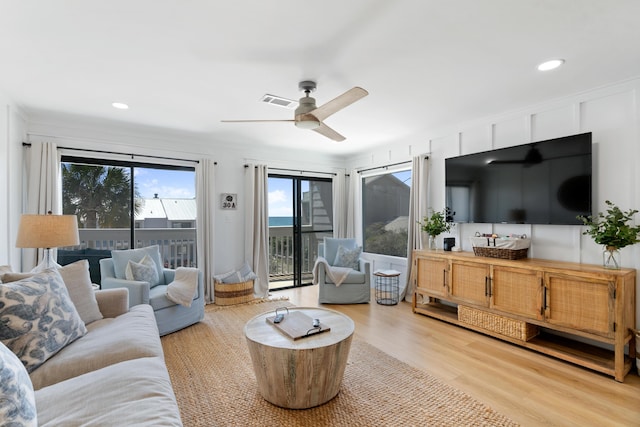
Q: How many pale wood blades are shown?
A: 3